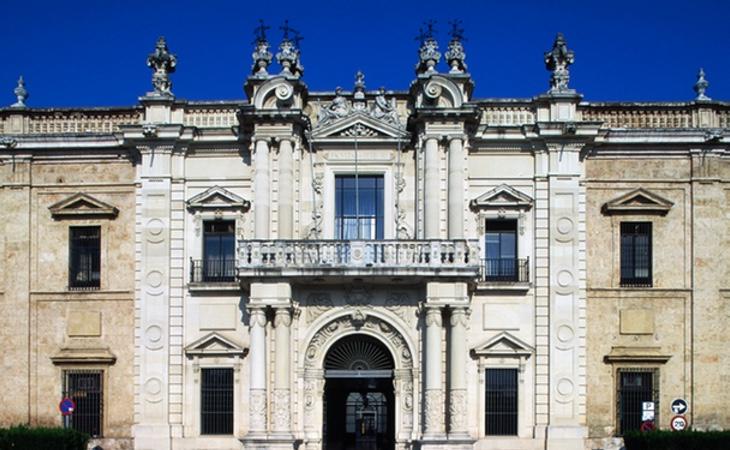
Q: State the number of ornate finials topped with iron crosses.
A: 4